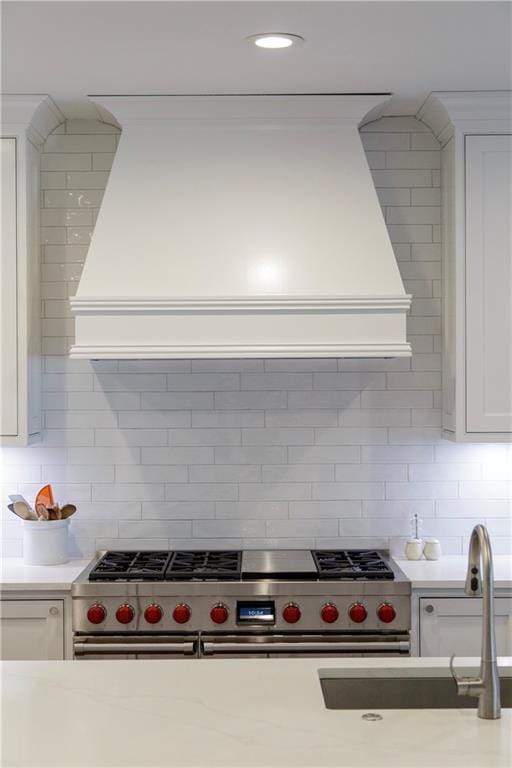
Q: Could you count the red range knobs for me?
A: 9